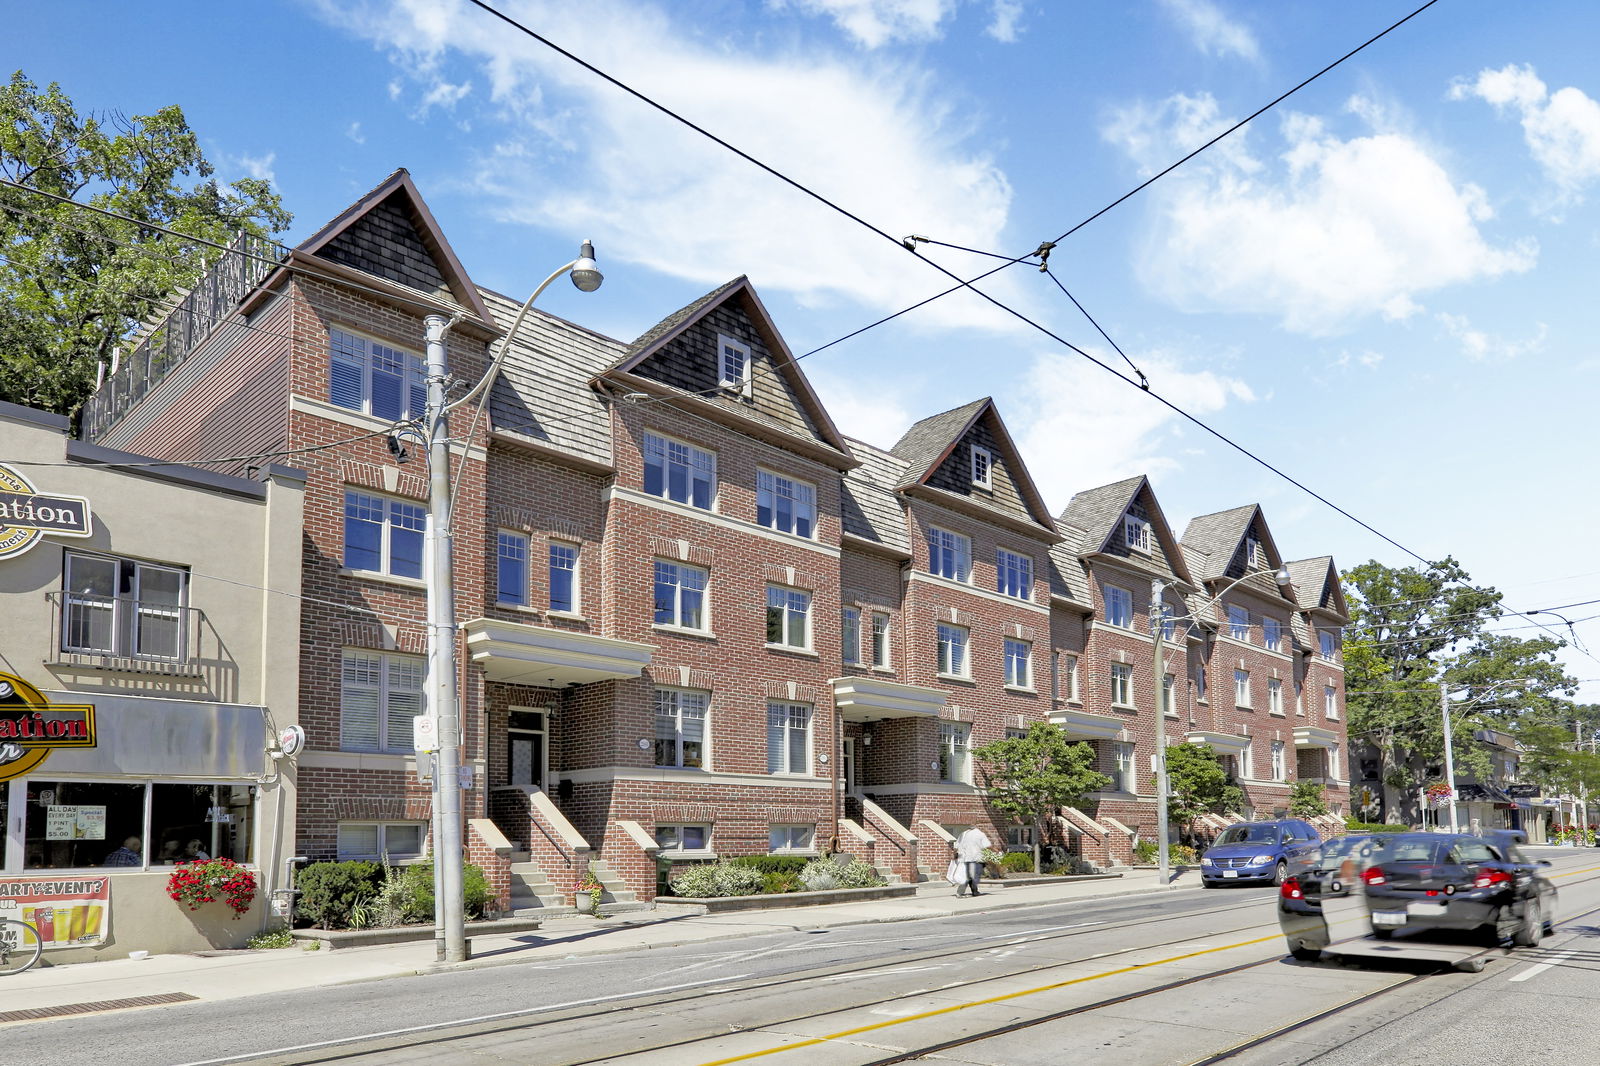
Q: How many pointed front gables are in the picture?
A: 6